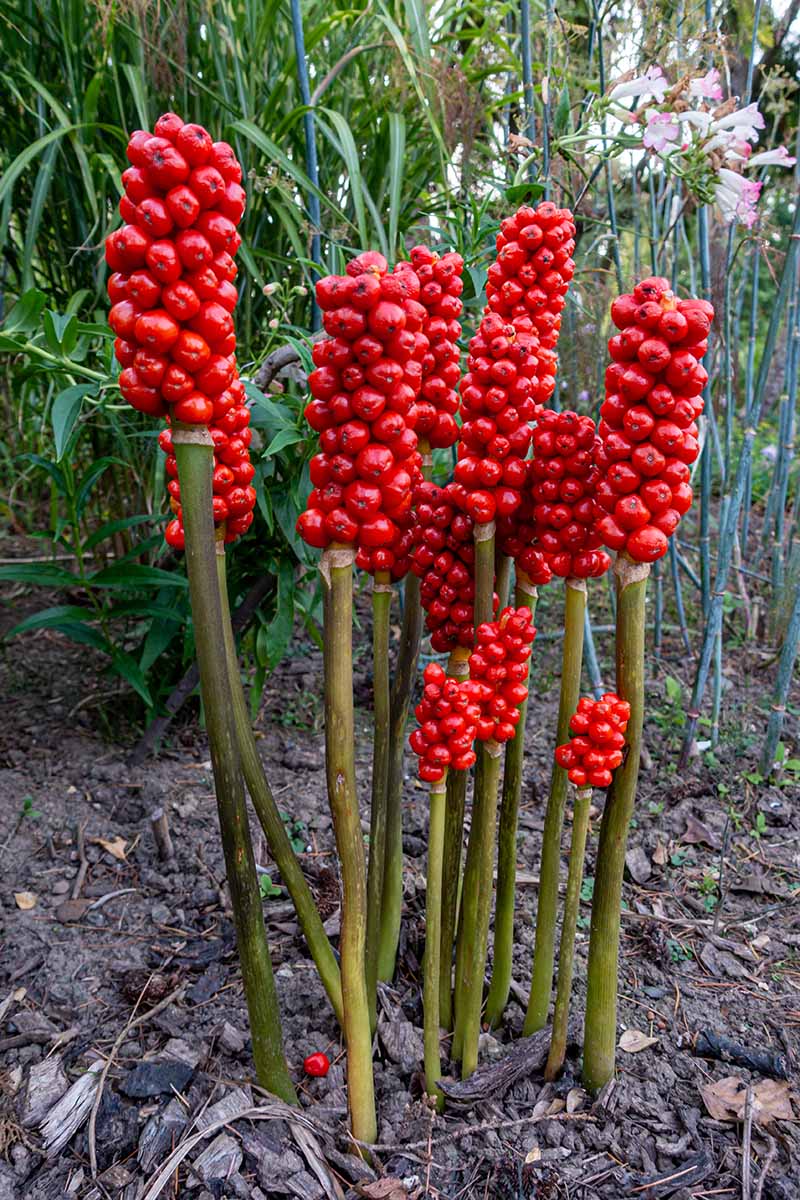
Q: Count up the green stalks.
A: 13